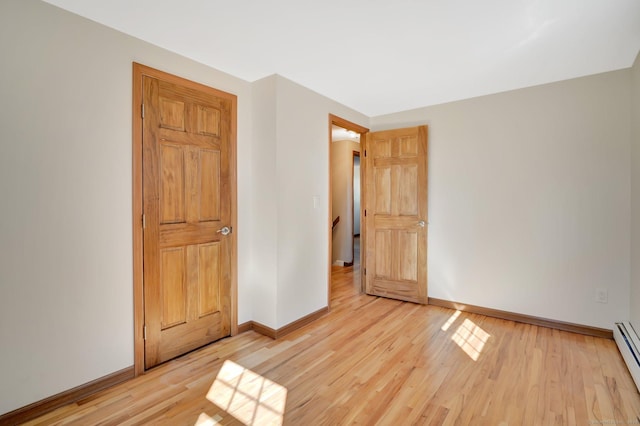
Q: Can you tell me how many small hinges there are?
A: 6